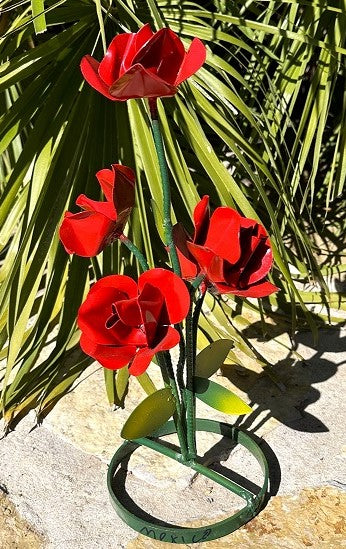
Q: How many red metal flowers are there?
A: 4